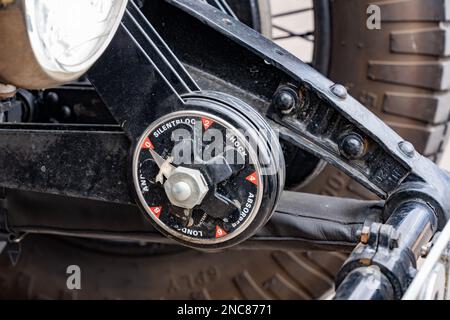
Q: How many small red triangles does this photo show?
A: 5